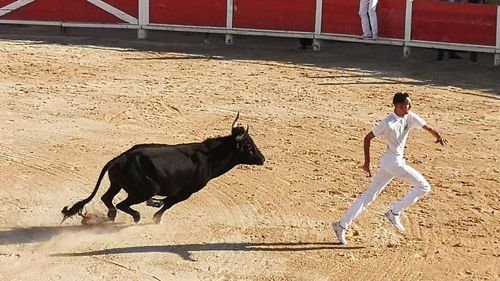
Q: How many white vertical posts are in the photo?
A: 5